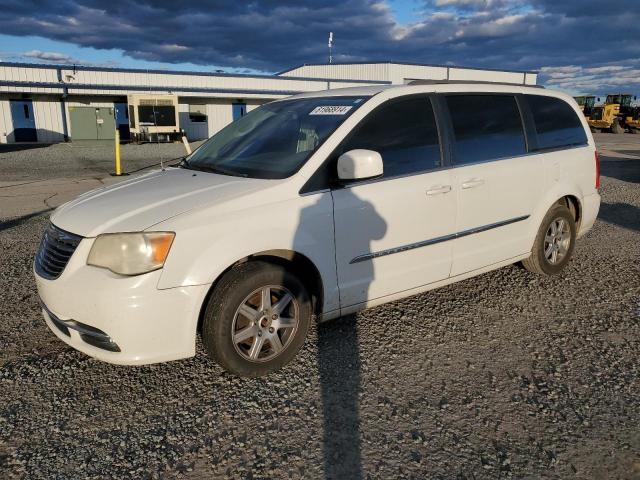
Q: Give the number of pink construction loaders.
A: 0